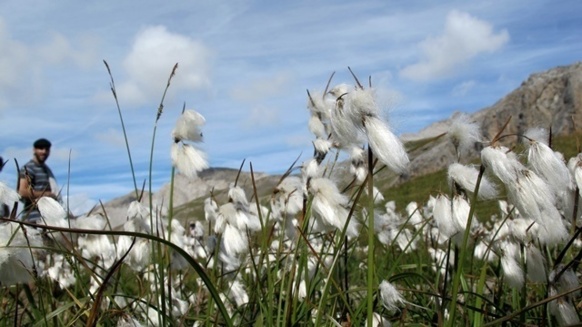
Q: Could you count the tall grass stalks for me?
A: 2